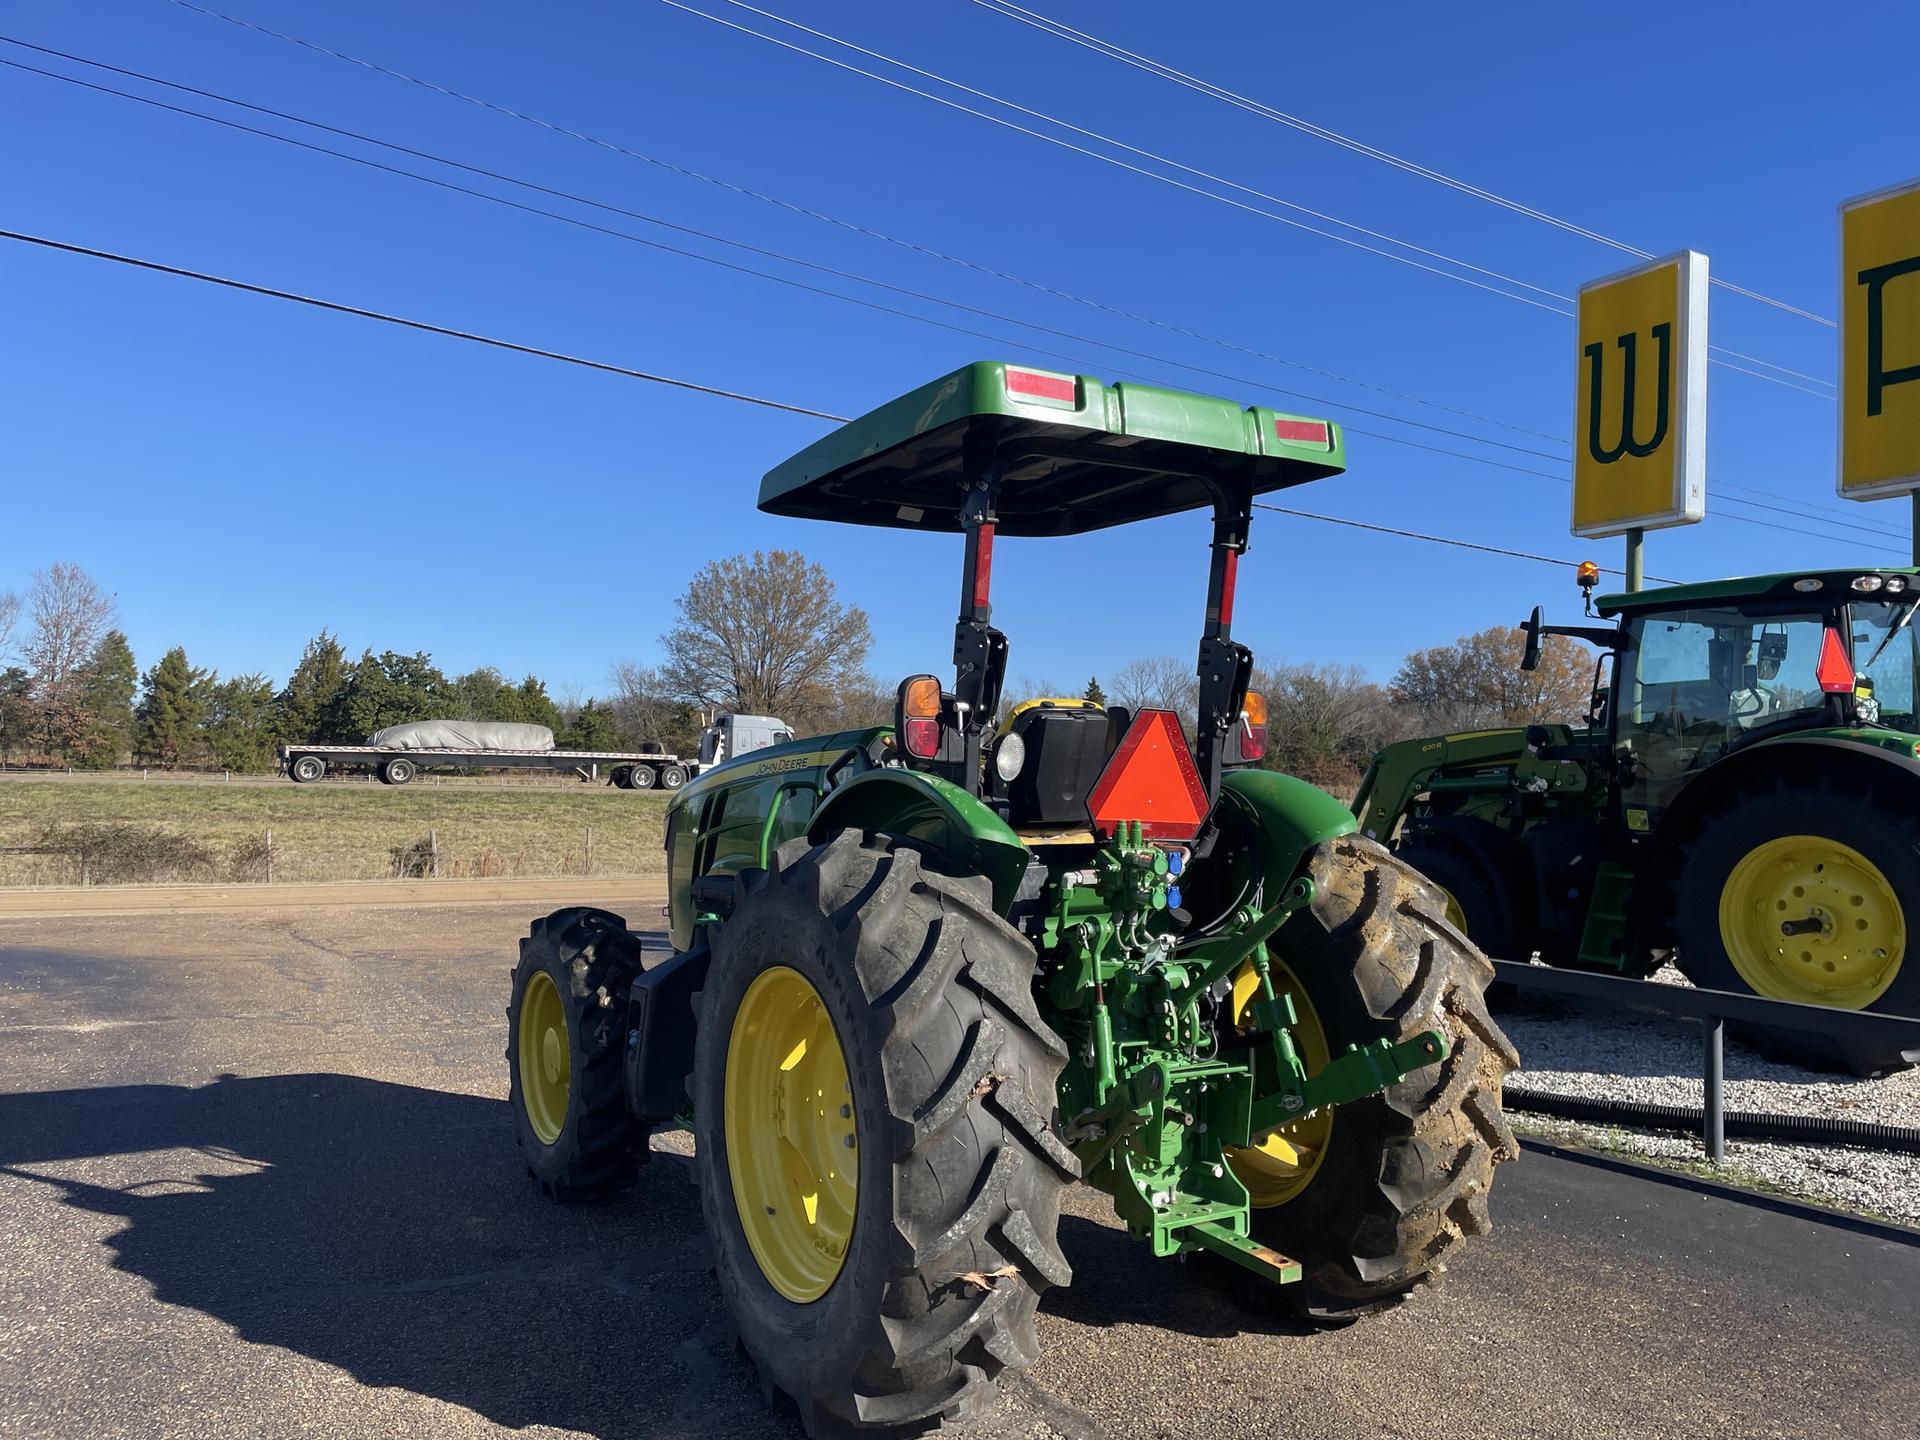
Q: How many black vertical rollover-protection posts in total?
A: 2